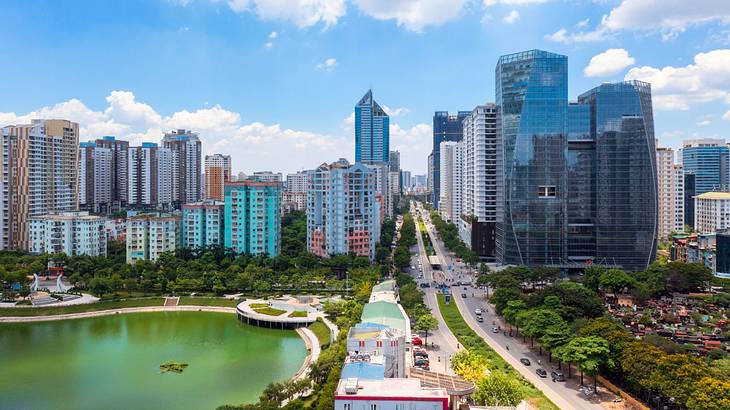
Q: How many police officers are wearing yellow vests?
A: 0